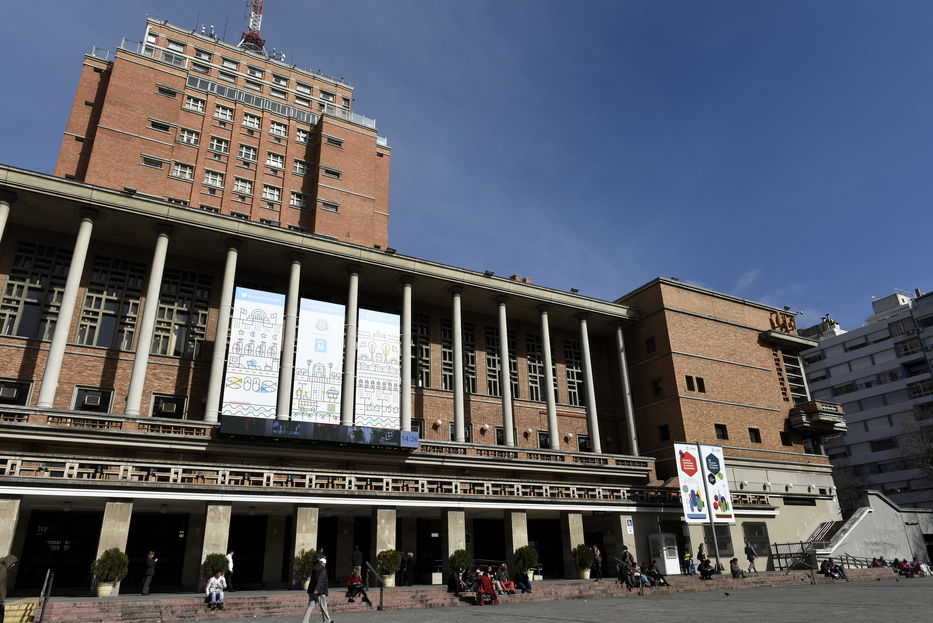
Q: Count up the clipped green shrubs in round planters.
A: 7